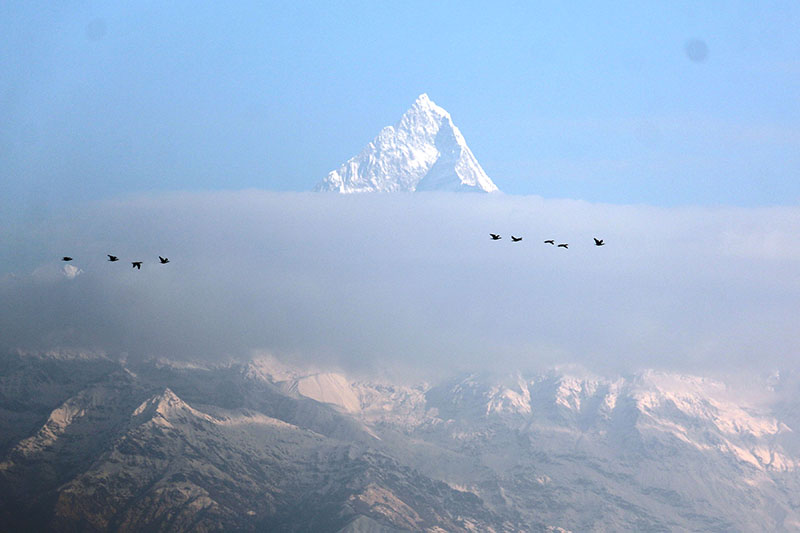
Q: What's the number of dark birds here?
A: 9